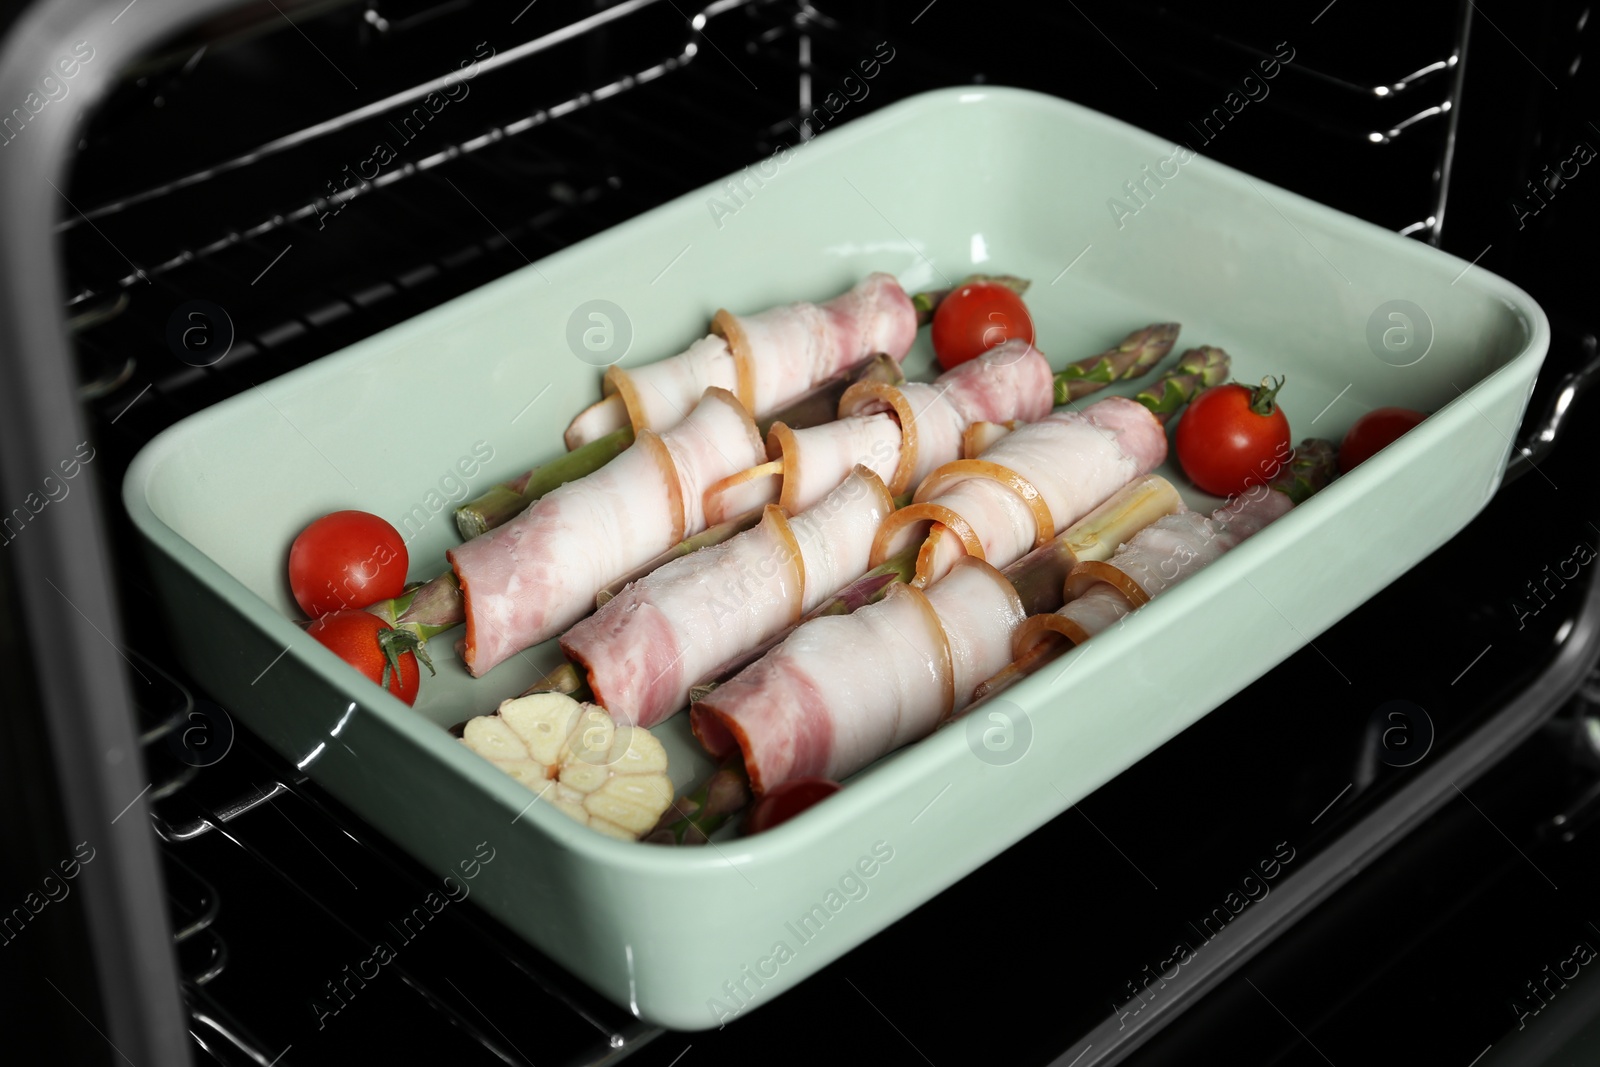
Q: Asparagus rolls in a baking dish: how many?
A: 7